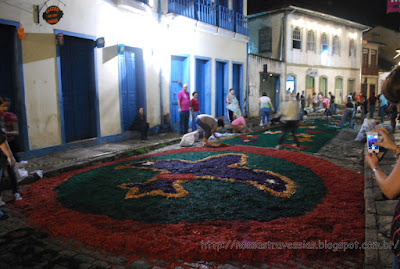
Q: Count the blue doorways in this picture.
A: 7